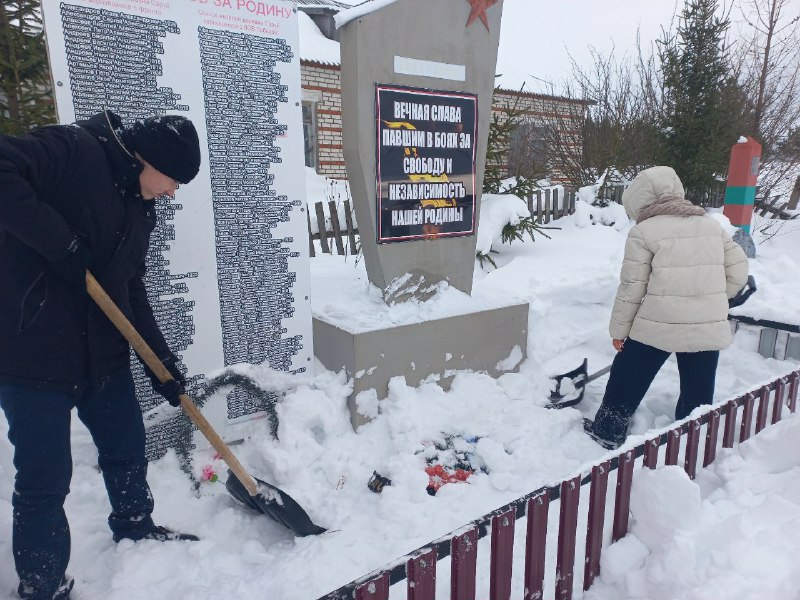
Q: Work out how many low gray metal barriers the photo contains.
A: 1